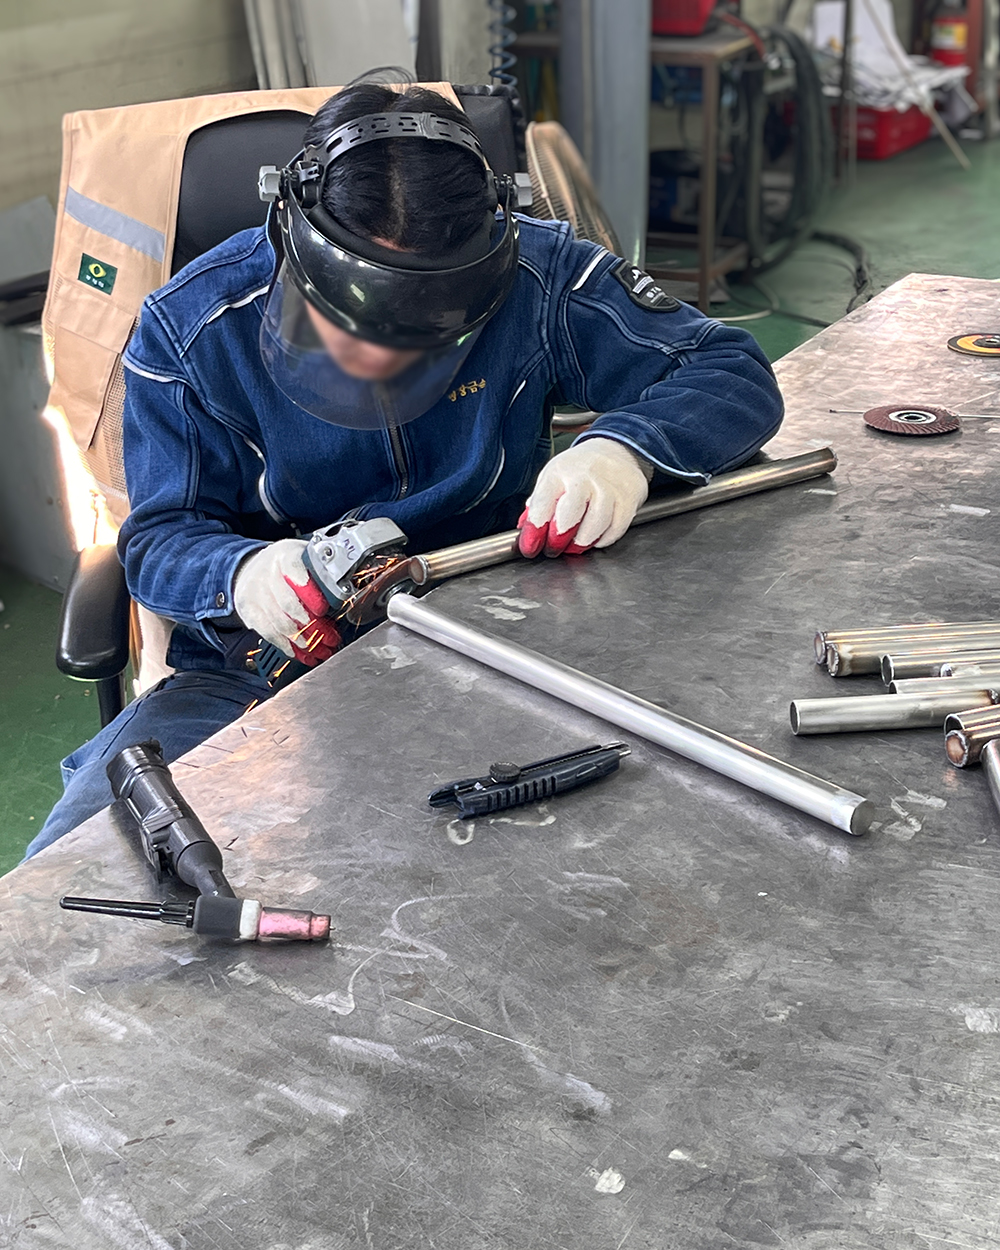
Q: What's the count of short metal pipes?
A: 9